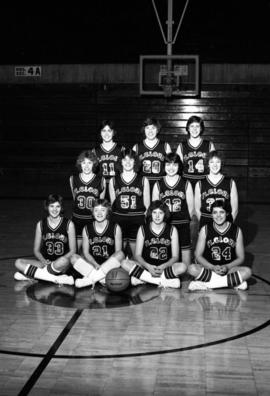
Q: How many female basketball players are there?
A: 11